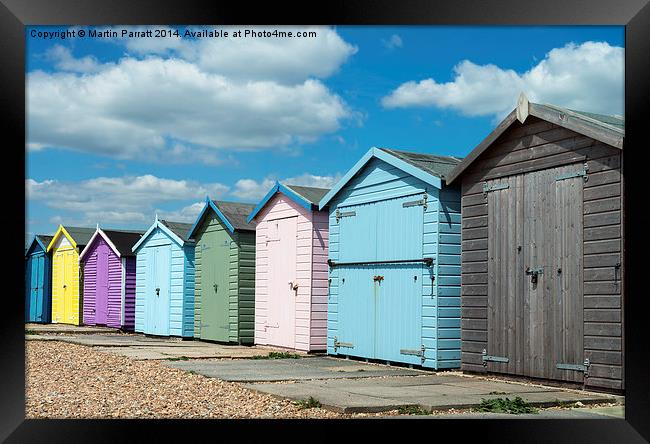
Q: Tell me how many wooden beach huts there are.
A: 8